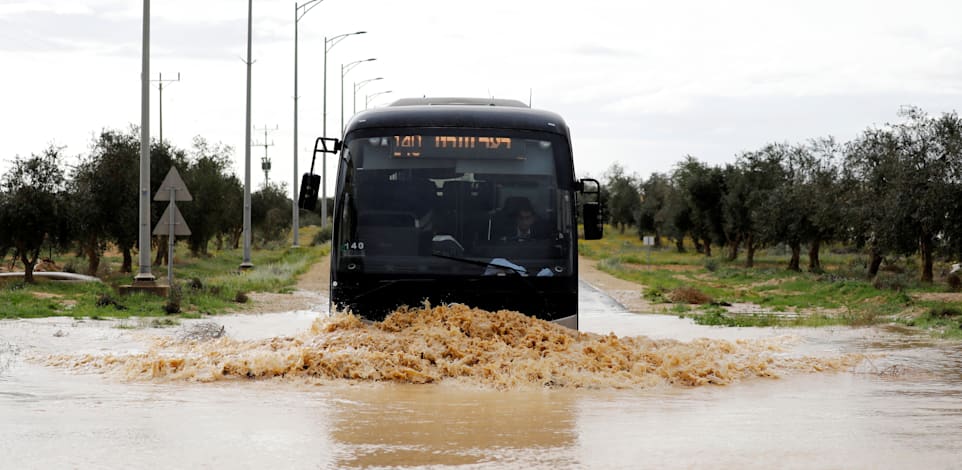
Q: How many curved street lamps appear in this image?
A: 5